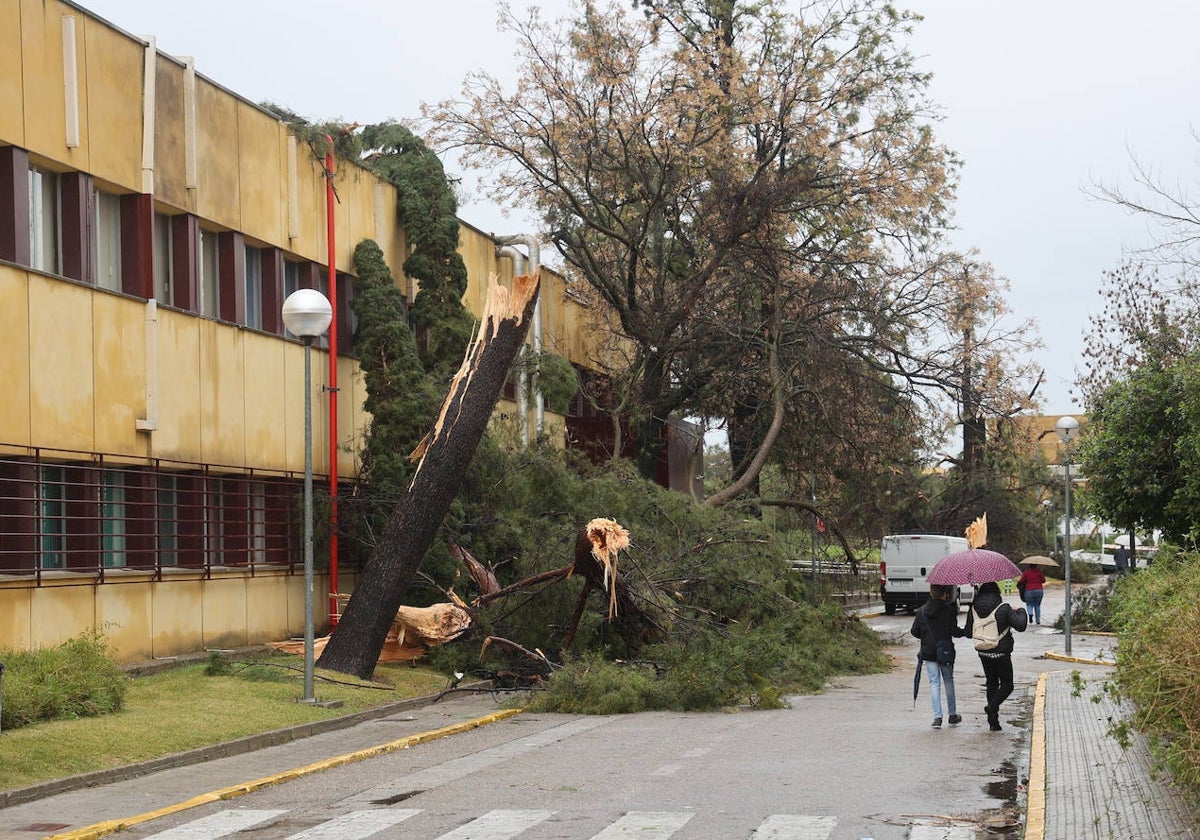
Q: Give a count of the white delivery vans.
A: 1